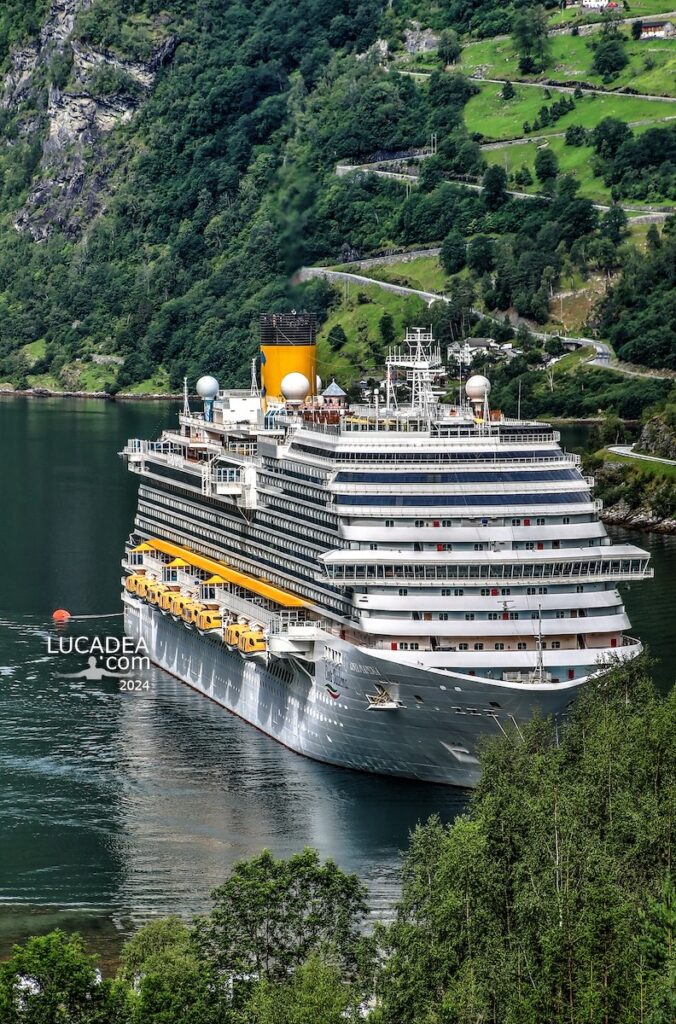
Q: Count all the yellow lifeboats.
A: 9